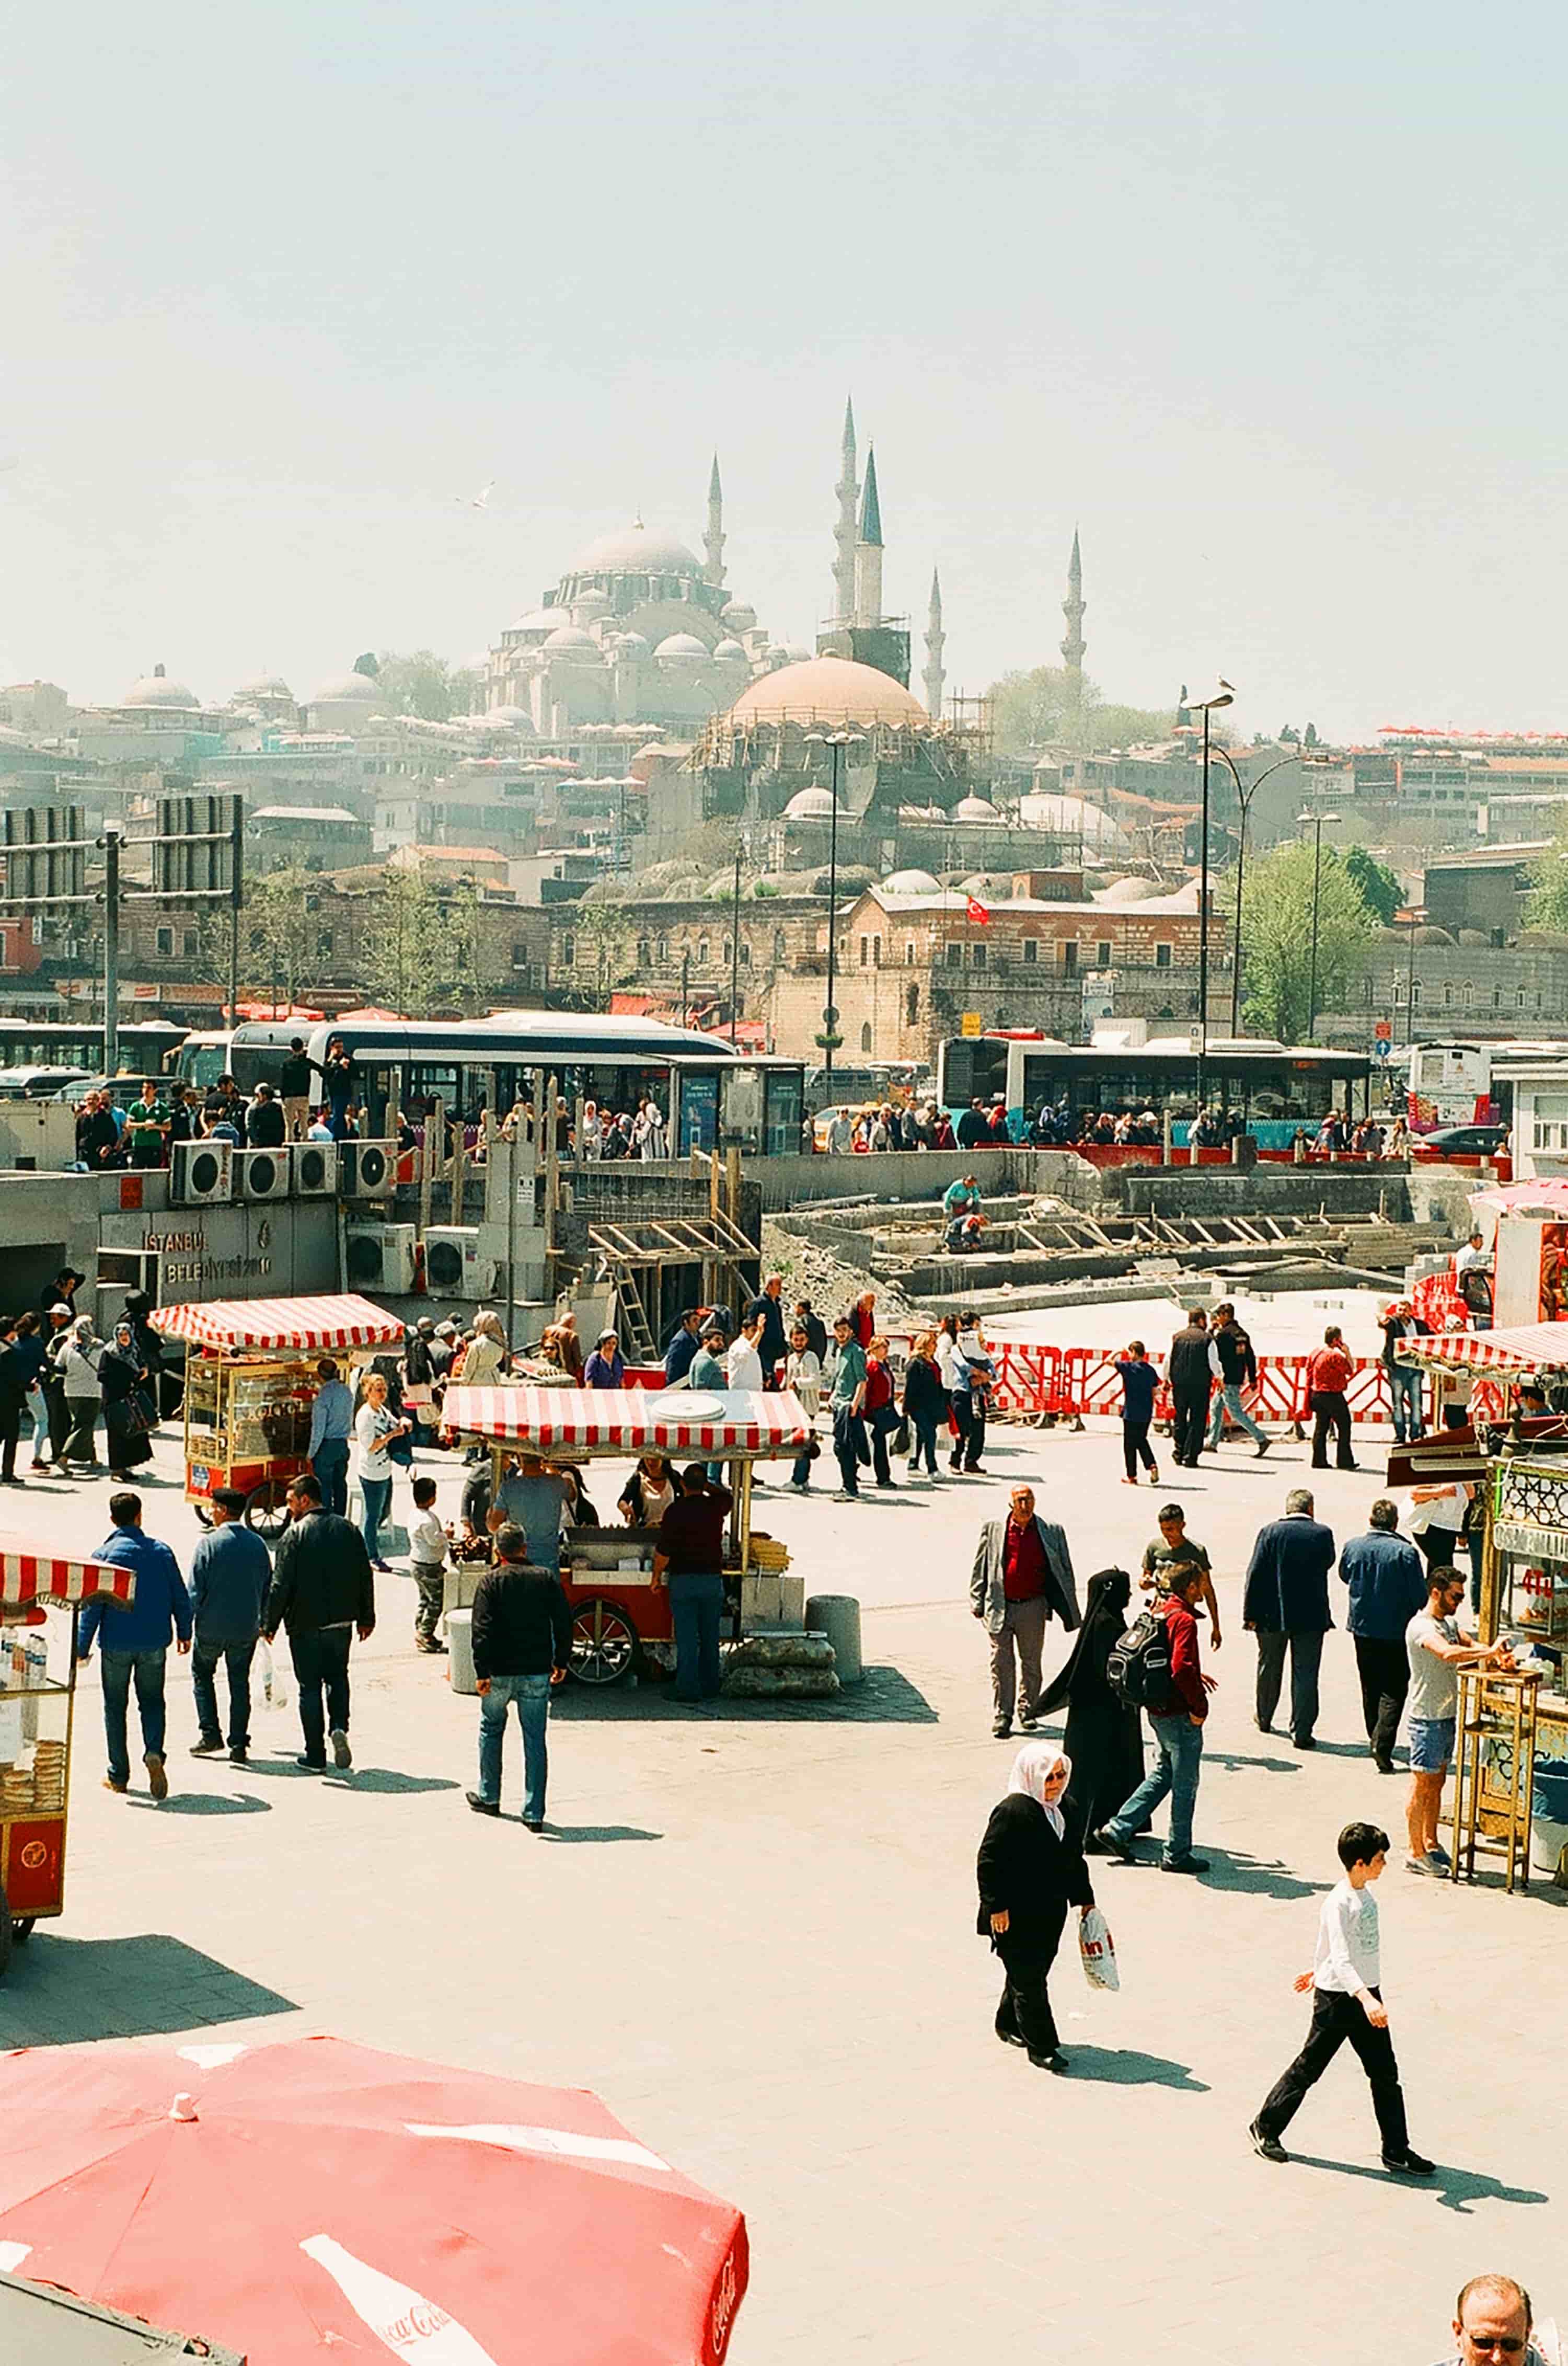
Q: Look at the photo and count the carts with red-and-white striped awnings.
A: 4